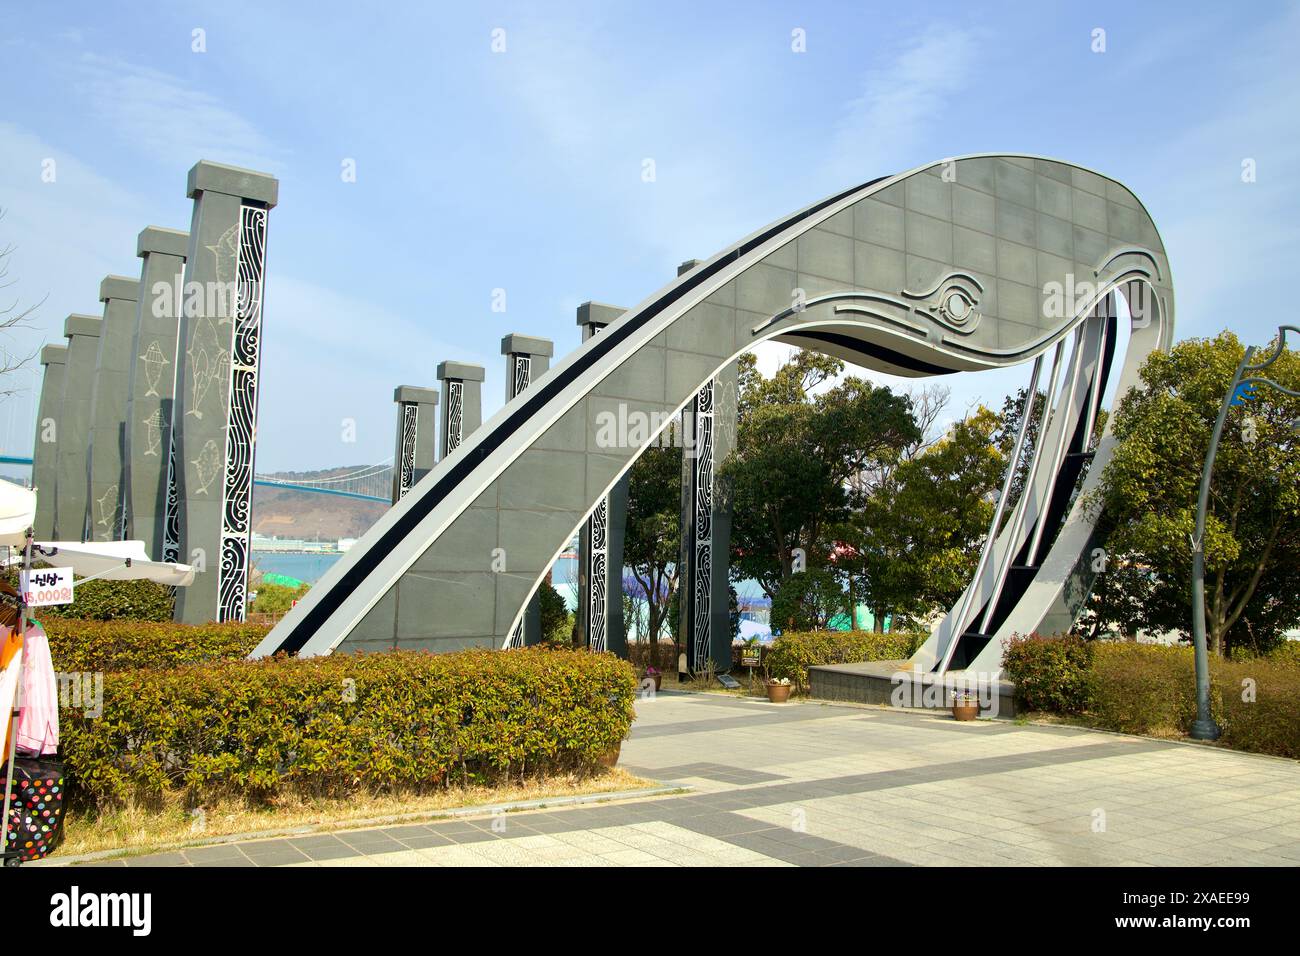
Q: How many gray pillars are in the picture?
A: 10